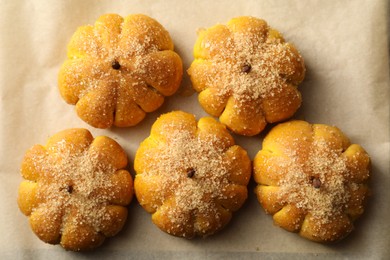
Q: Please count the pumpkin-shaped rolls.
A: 5